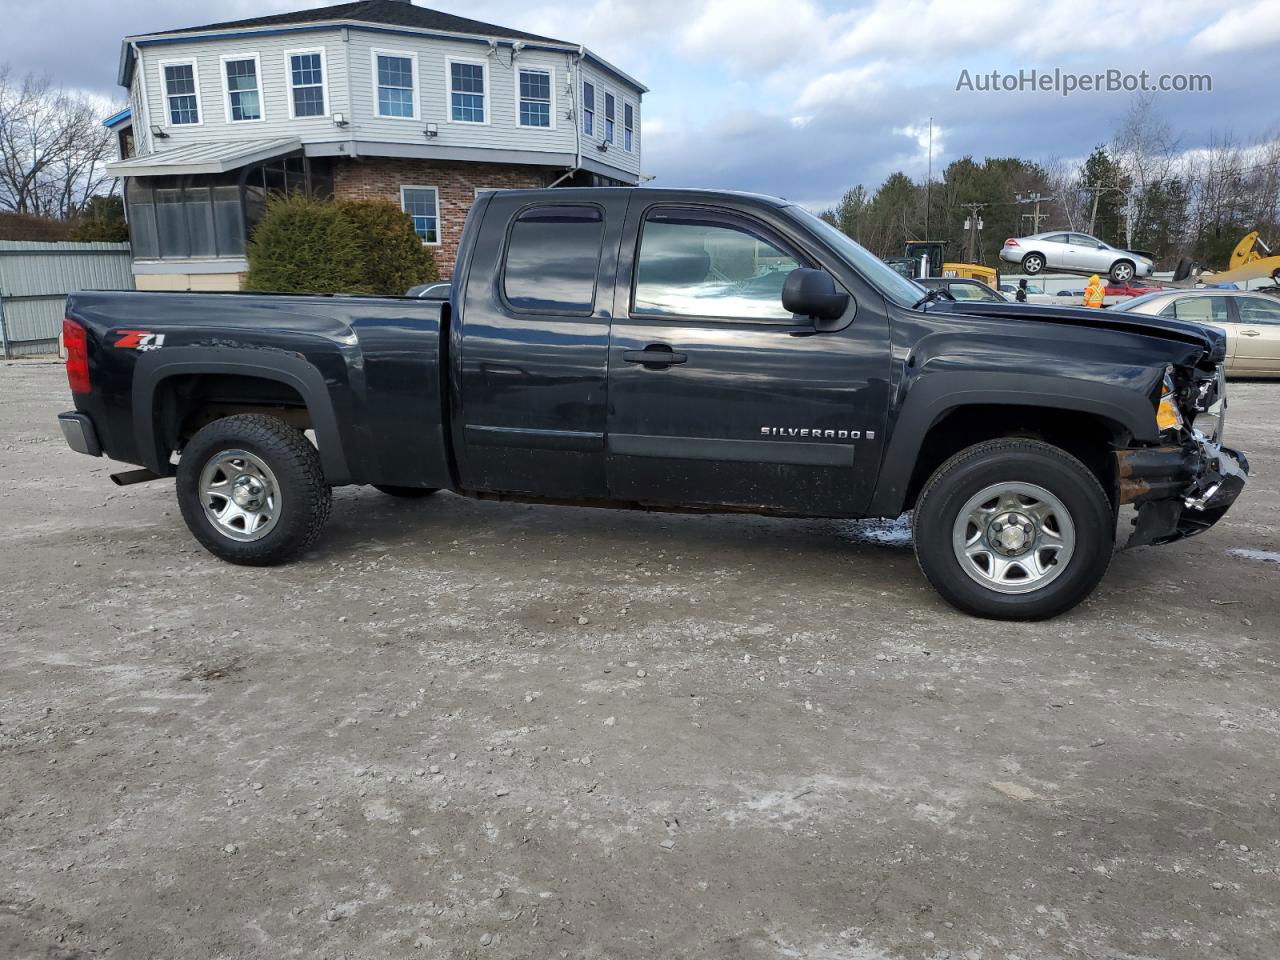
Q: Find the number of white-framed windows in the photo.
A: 11